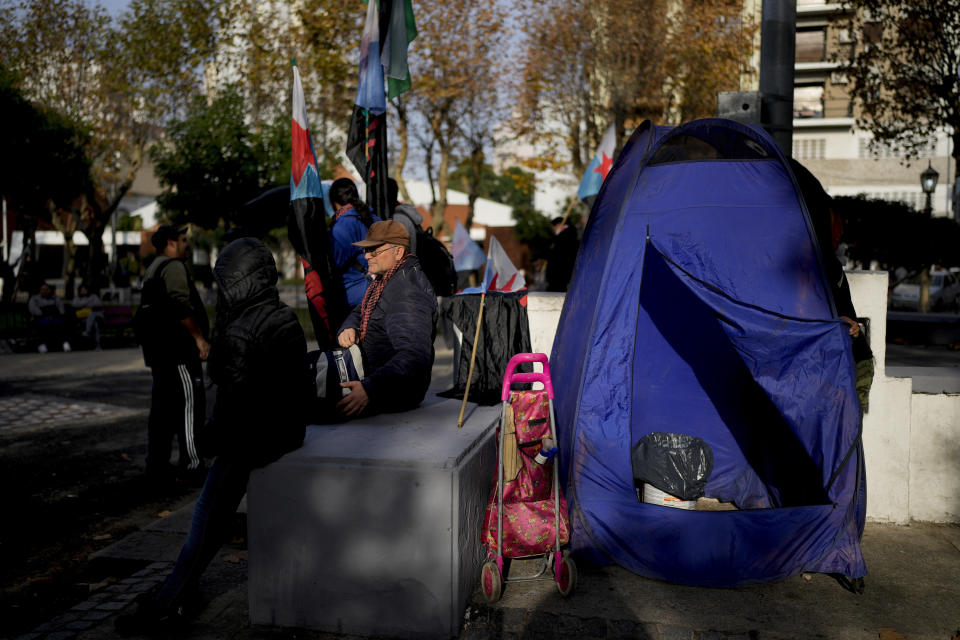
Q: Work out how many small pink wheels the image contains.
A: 2